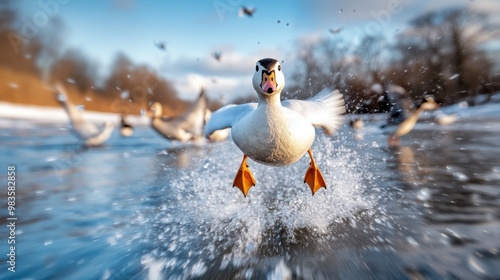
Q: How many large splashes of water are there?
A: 1